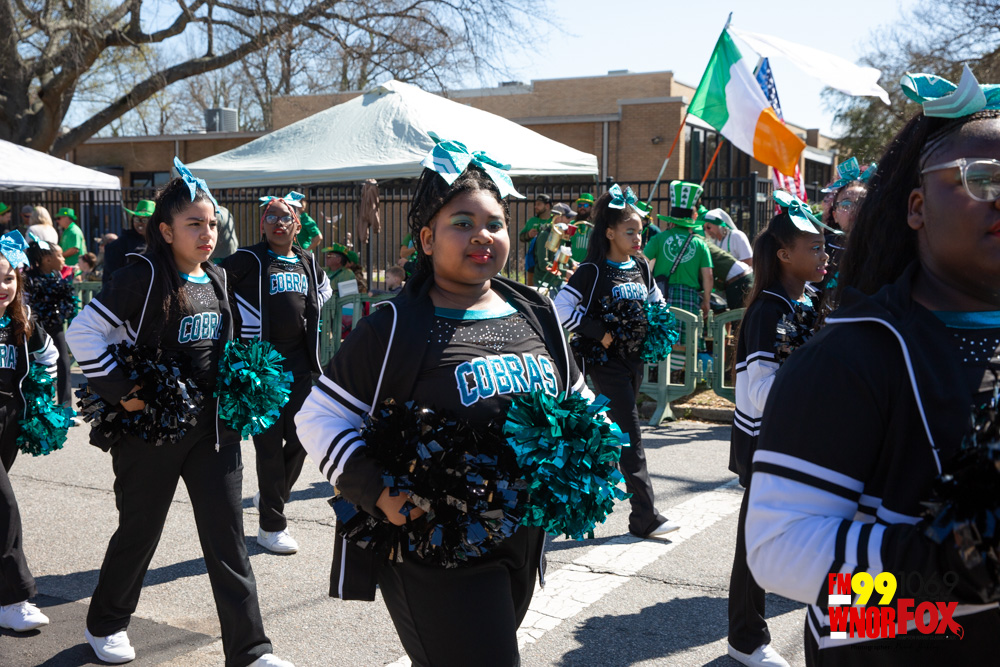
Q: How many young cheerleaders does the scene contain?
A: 9